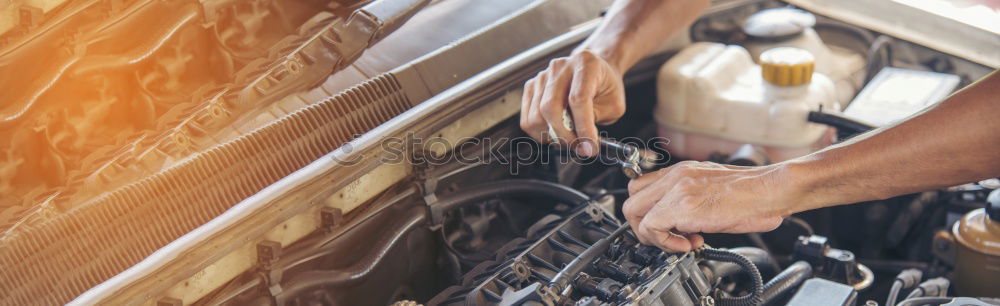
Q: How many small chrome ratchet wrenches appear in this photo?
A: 1